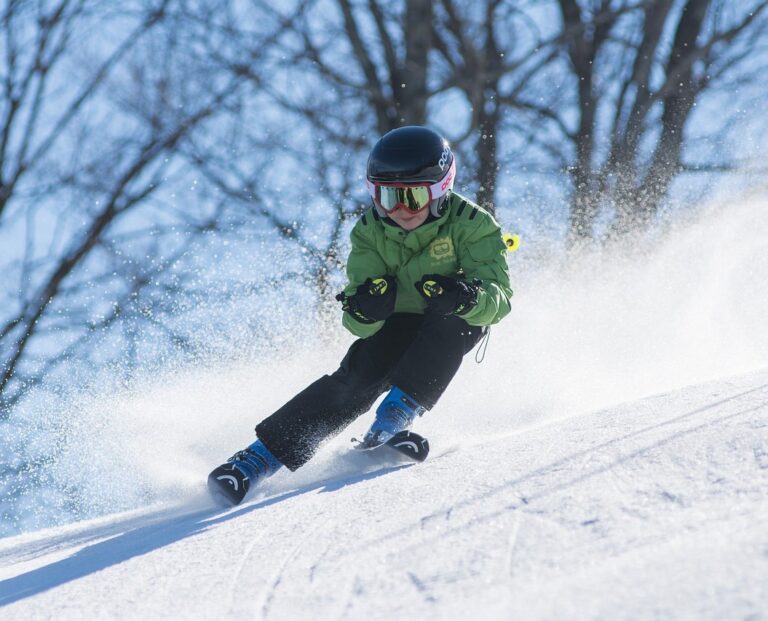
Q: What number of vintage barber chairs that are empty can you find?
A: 0